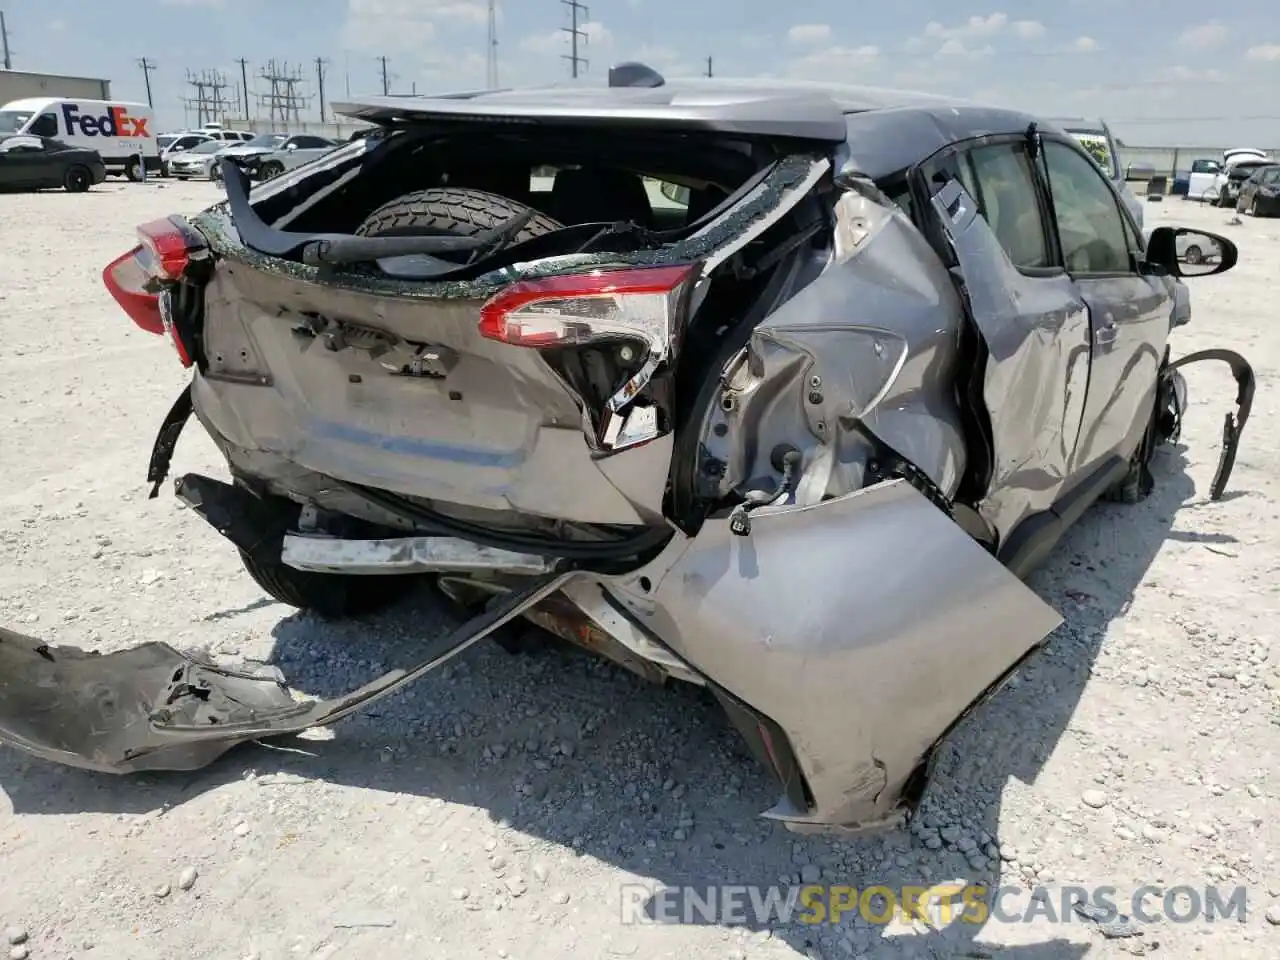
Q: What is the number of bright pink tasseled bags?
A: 0